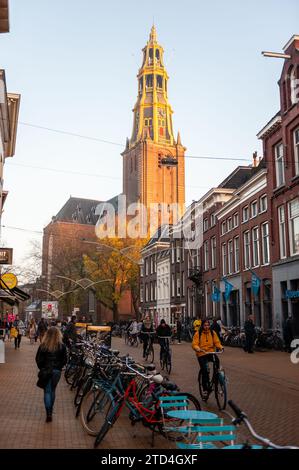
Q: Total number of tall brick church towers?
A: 1